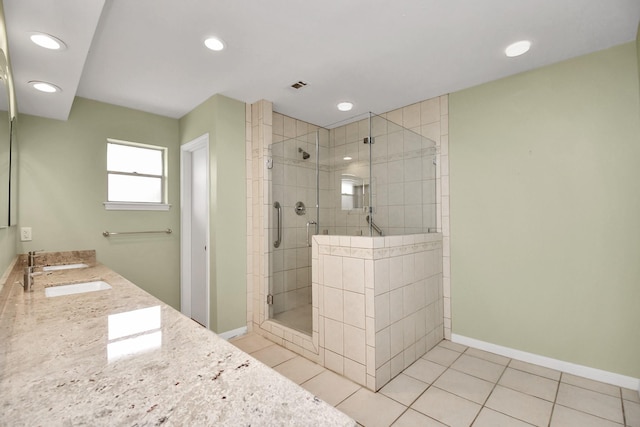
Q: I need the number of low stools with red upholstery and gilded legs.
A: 0